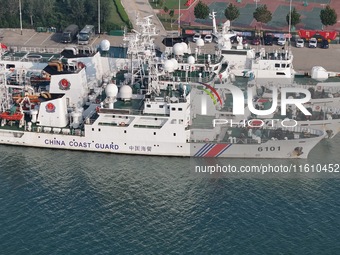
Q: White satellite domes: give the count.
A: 9